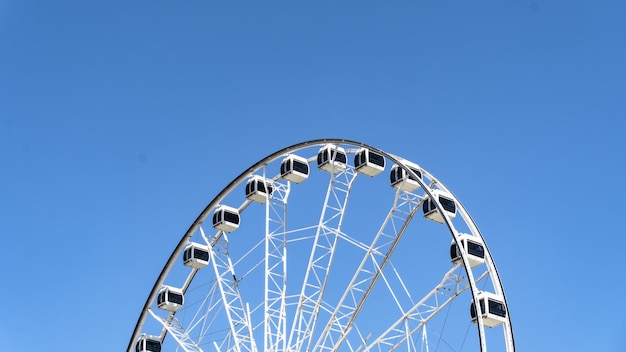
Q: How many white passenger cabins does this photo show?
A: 12